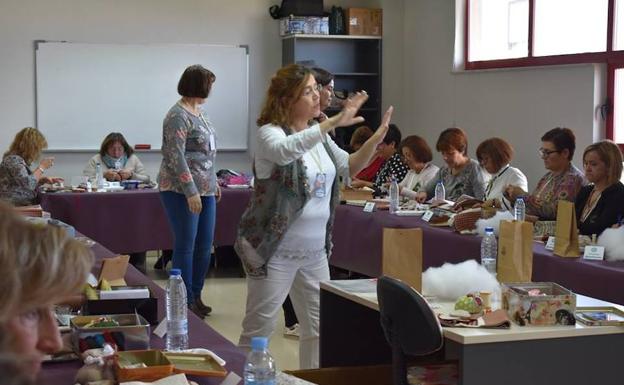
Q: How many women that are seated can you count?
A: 10